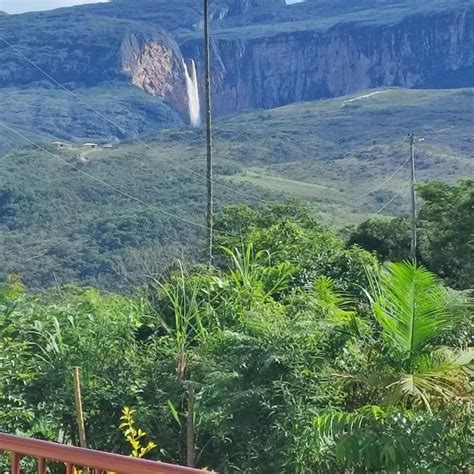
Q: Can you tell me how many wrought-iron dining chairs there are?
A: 0